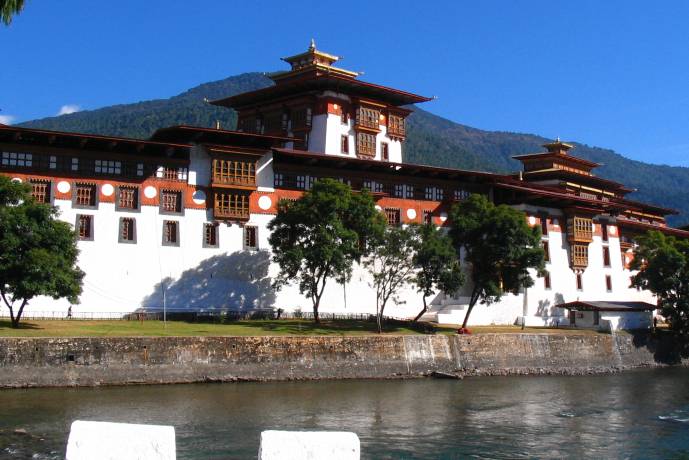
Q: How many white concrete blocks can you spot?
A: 2